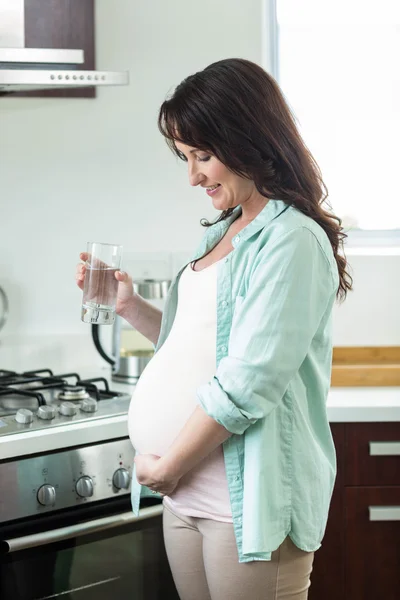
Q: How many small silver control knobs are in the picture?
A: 7